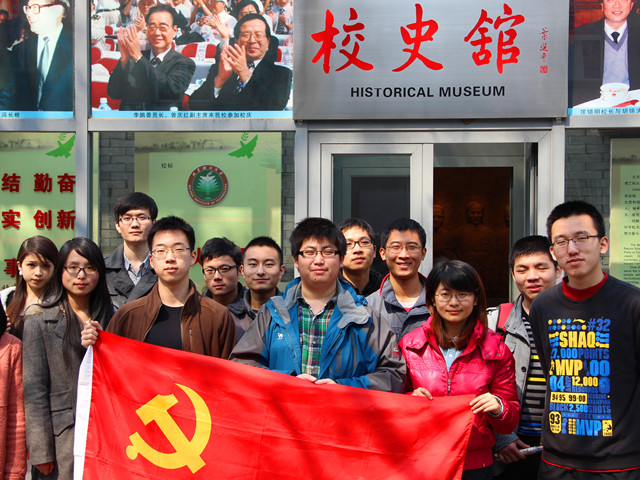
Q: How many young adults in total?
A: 12